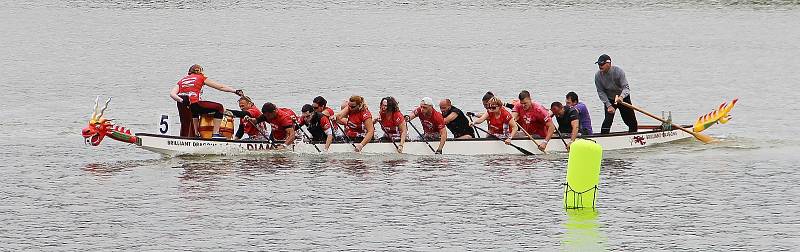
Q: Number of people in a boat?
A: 15